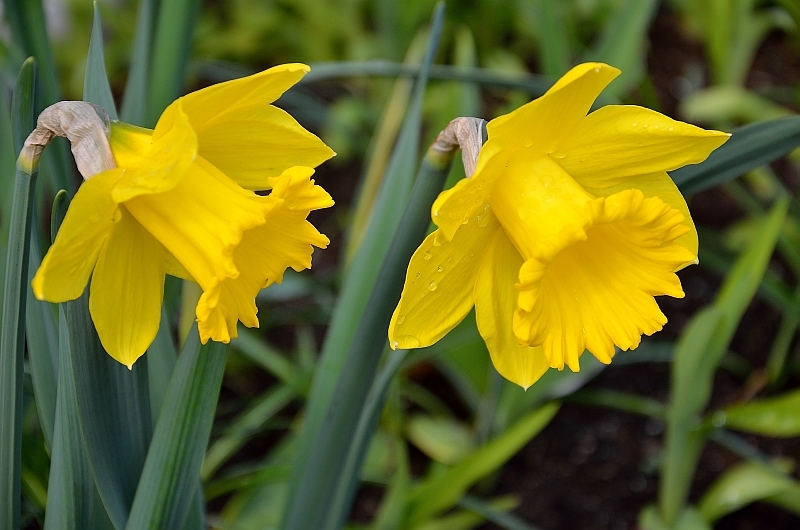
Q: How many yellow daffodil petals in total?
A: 12